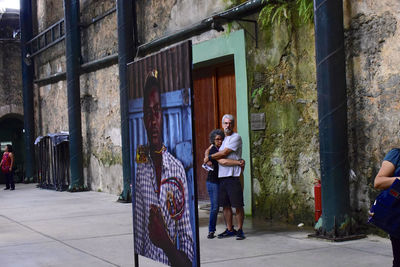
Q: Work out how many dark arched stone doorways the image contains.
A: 1